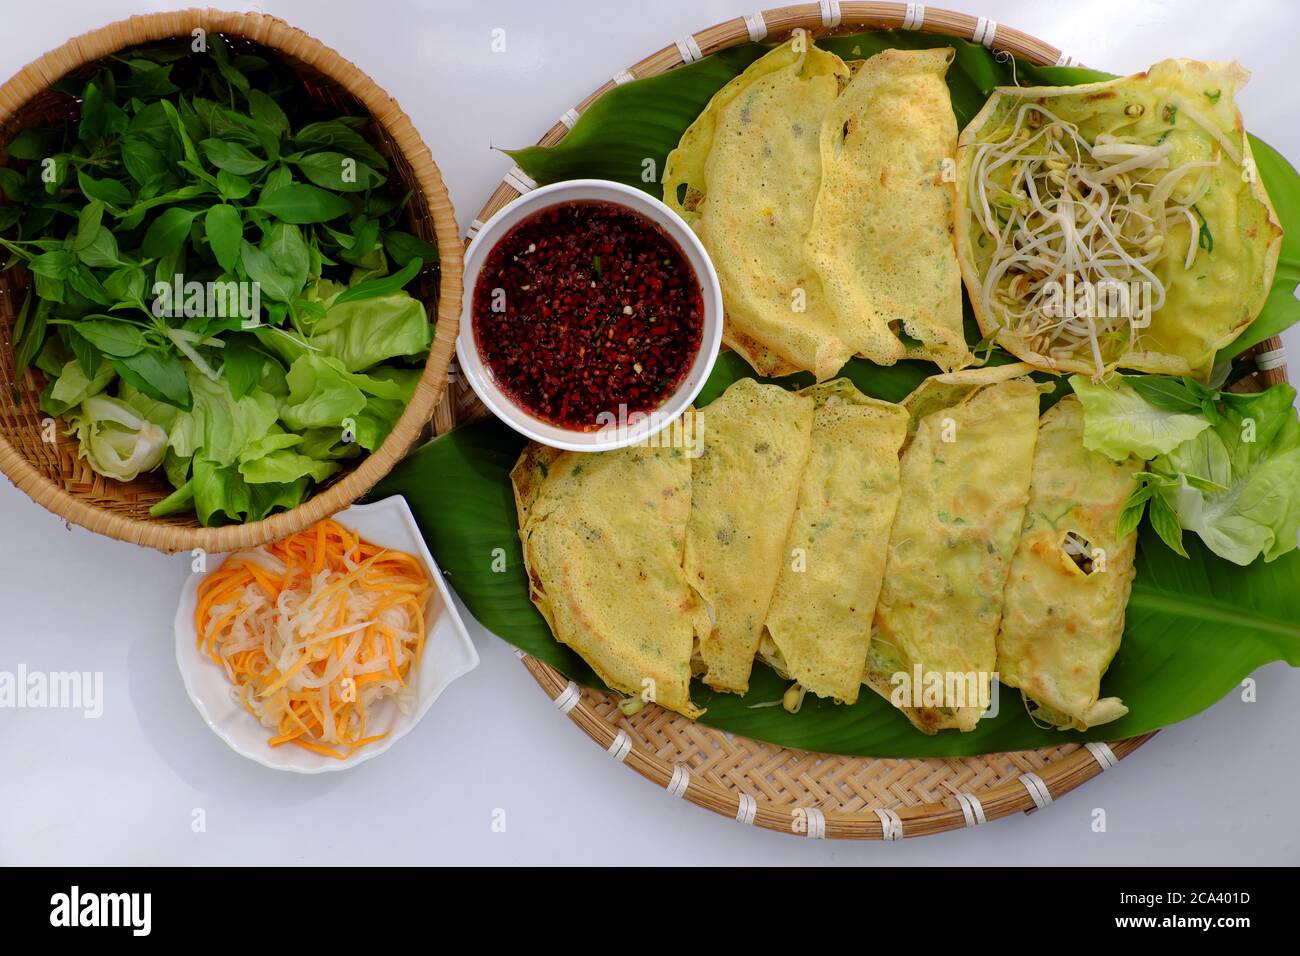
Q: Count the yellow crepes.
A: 8